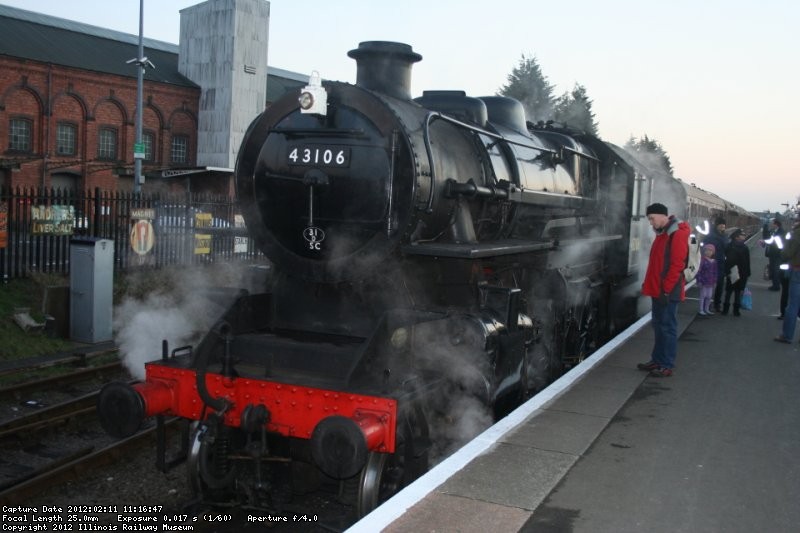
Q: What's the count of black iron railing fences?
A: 1